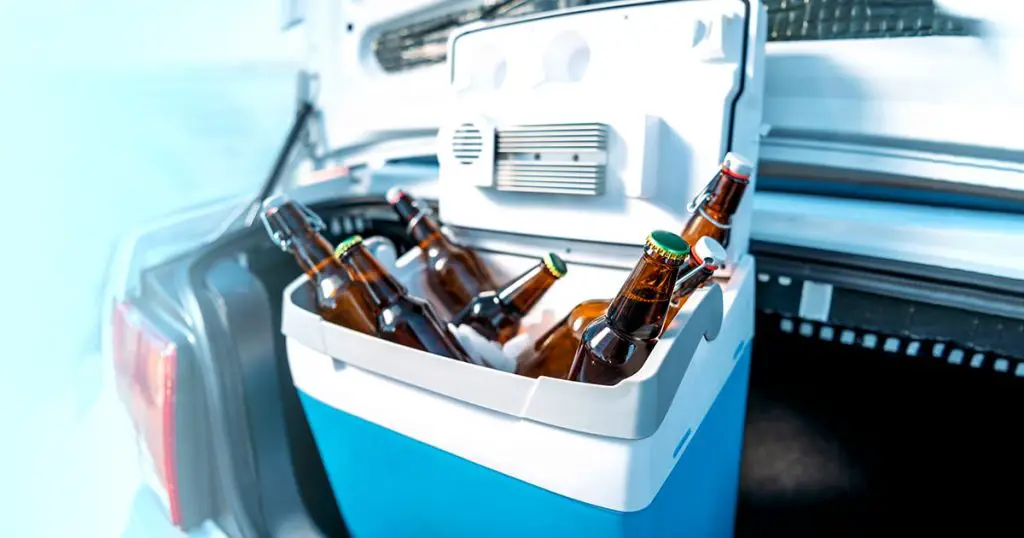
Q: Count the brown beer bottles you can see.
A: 7